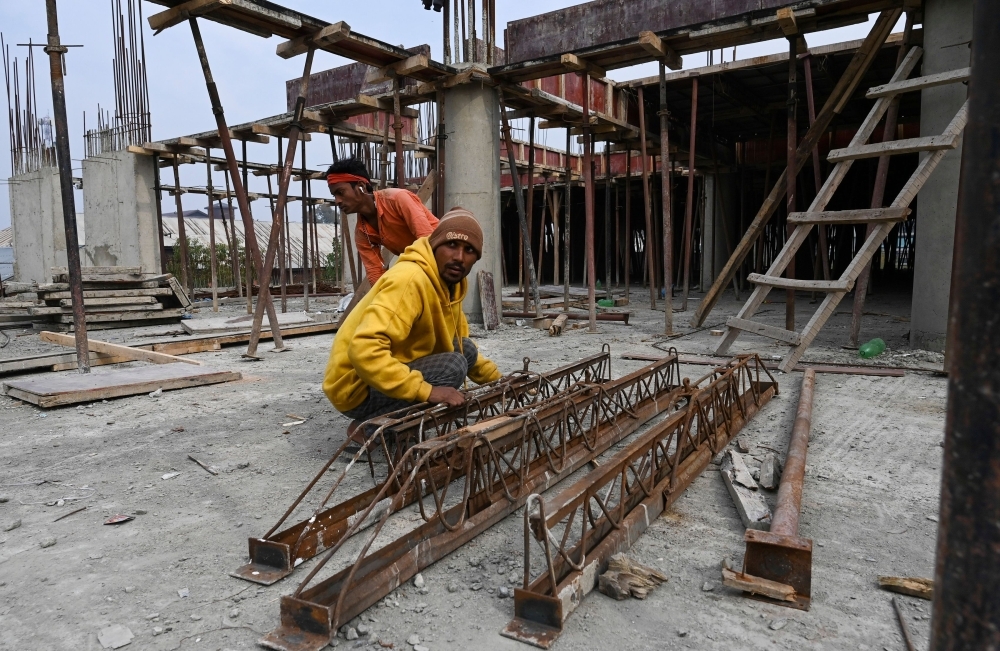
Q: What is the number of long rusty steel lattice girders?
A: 3